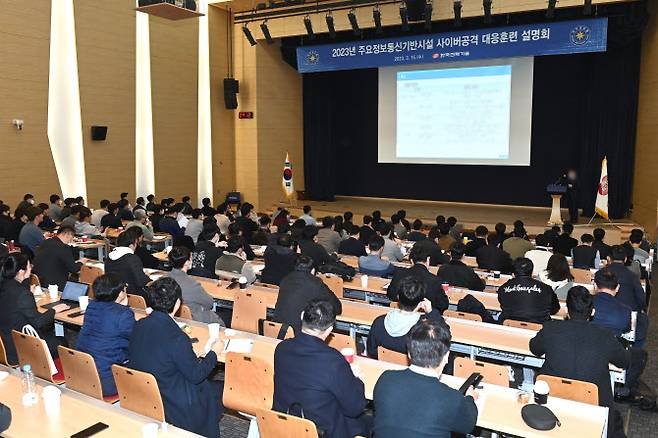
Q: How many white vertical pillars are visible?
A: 3